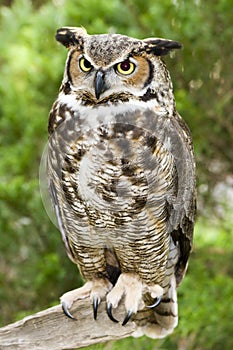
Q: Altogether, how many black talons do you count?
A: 5